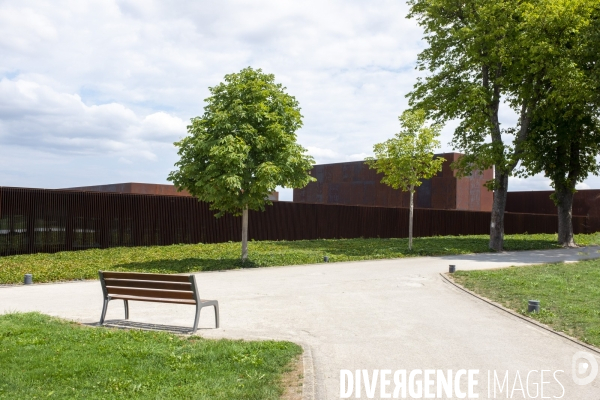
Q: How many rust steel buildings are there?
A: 3